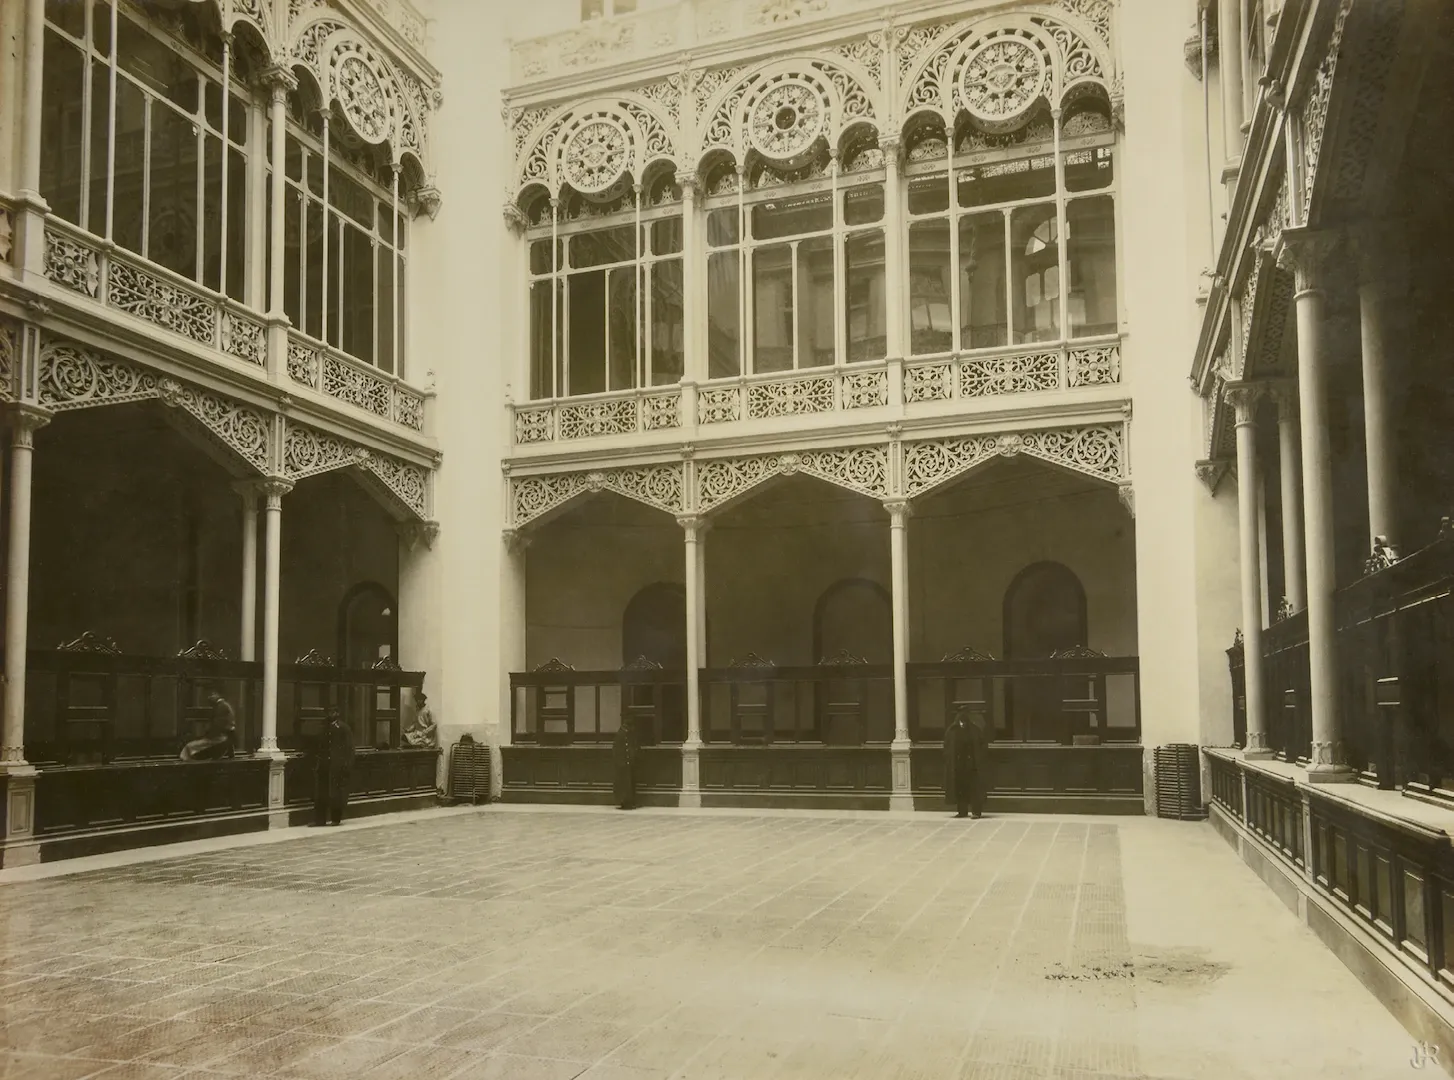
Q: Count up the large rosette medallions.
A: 4